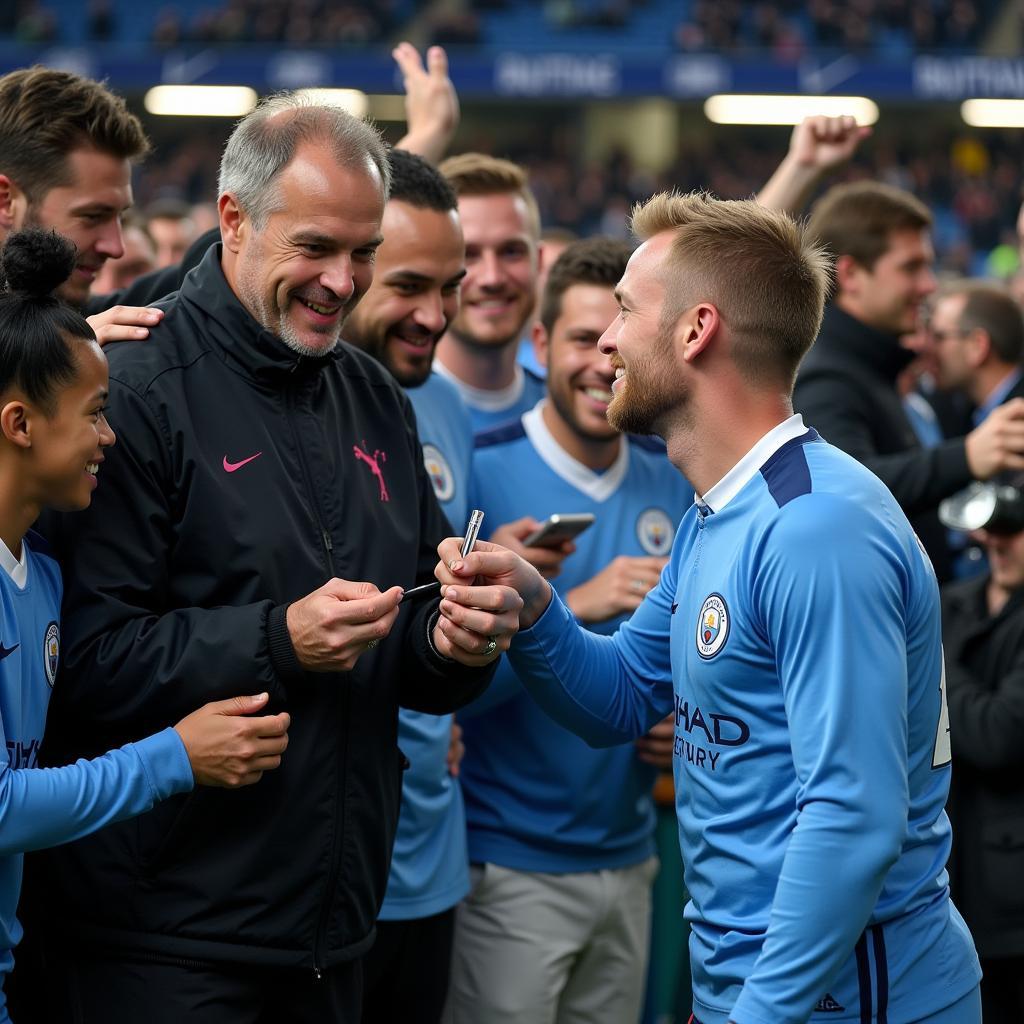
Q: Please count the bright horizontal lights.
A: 4